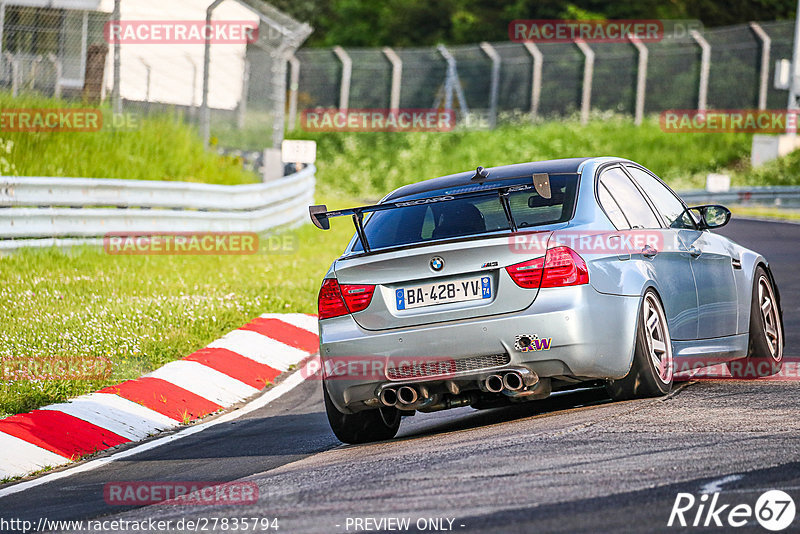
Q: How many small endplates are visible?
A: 2